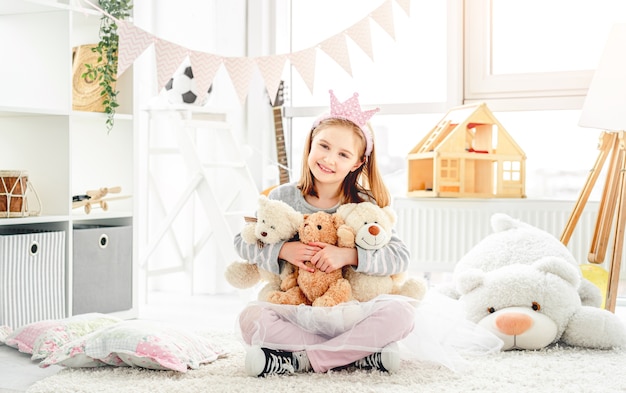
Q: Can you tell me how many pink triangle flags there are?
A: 10